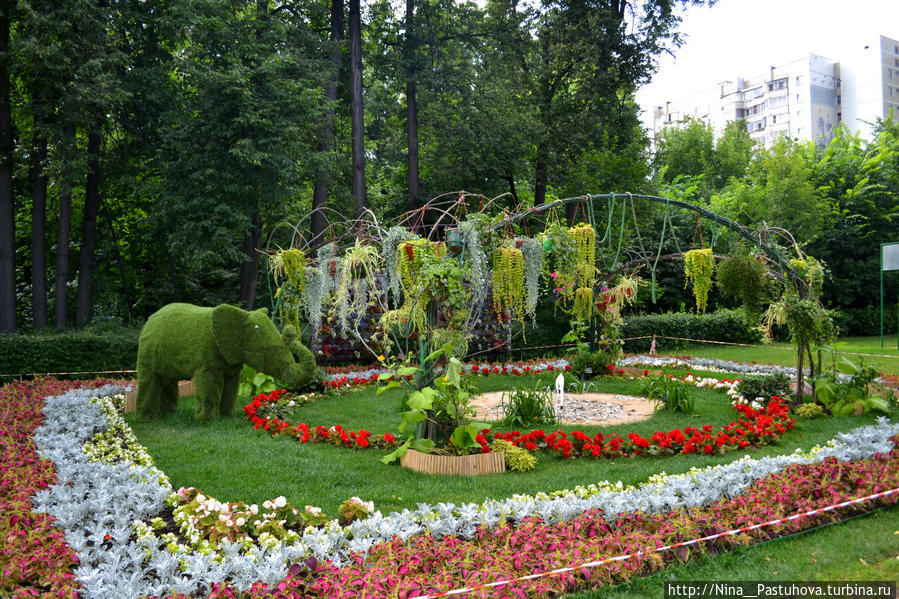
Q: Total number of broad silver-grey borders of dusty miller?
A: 1